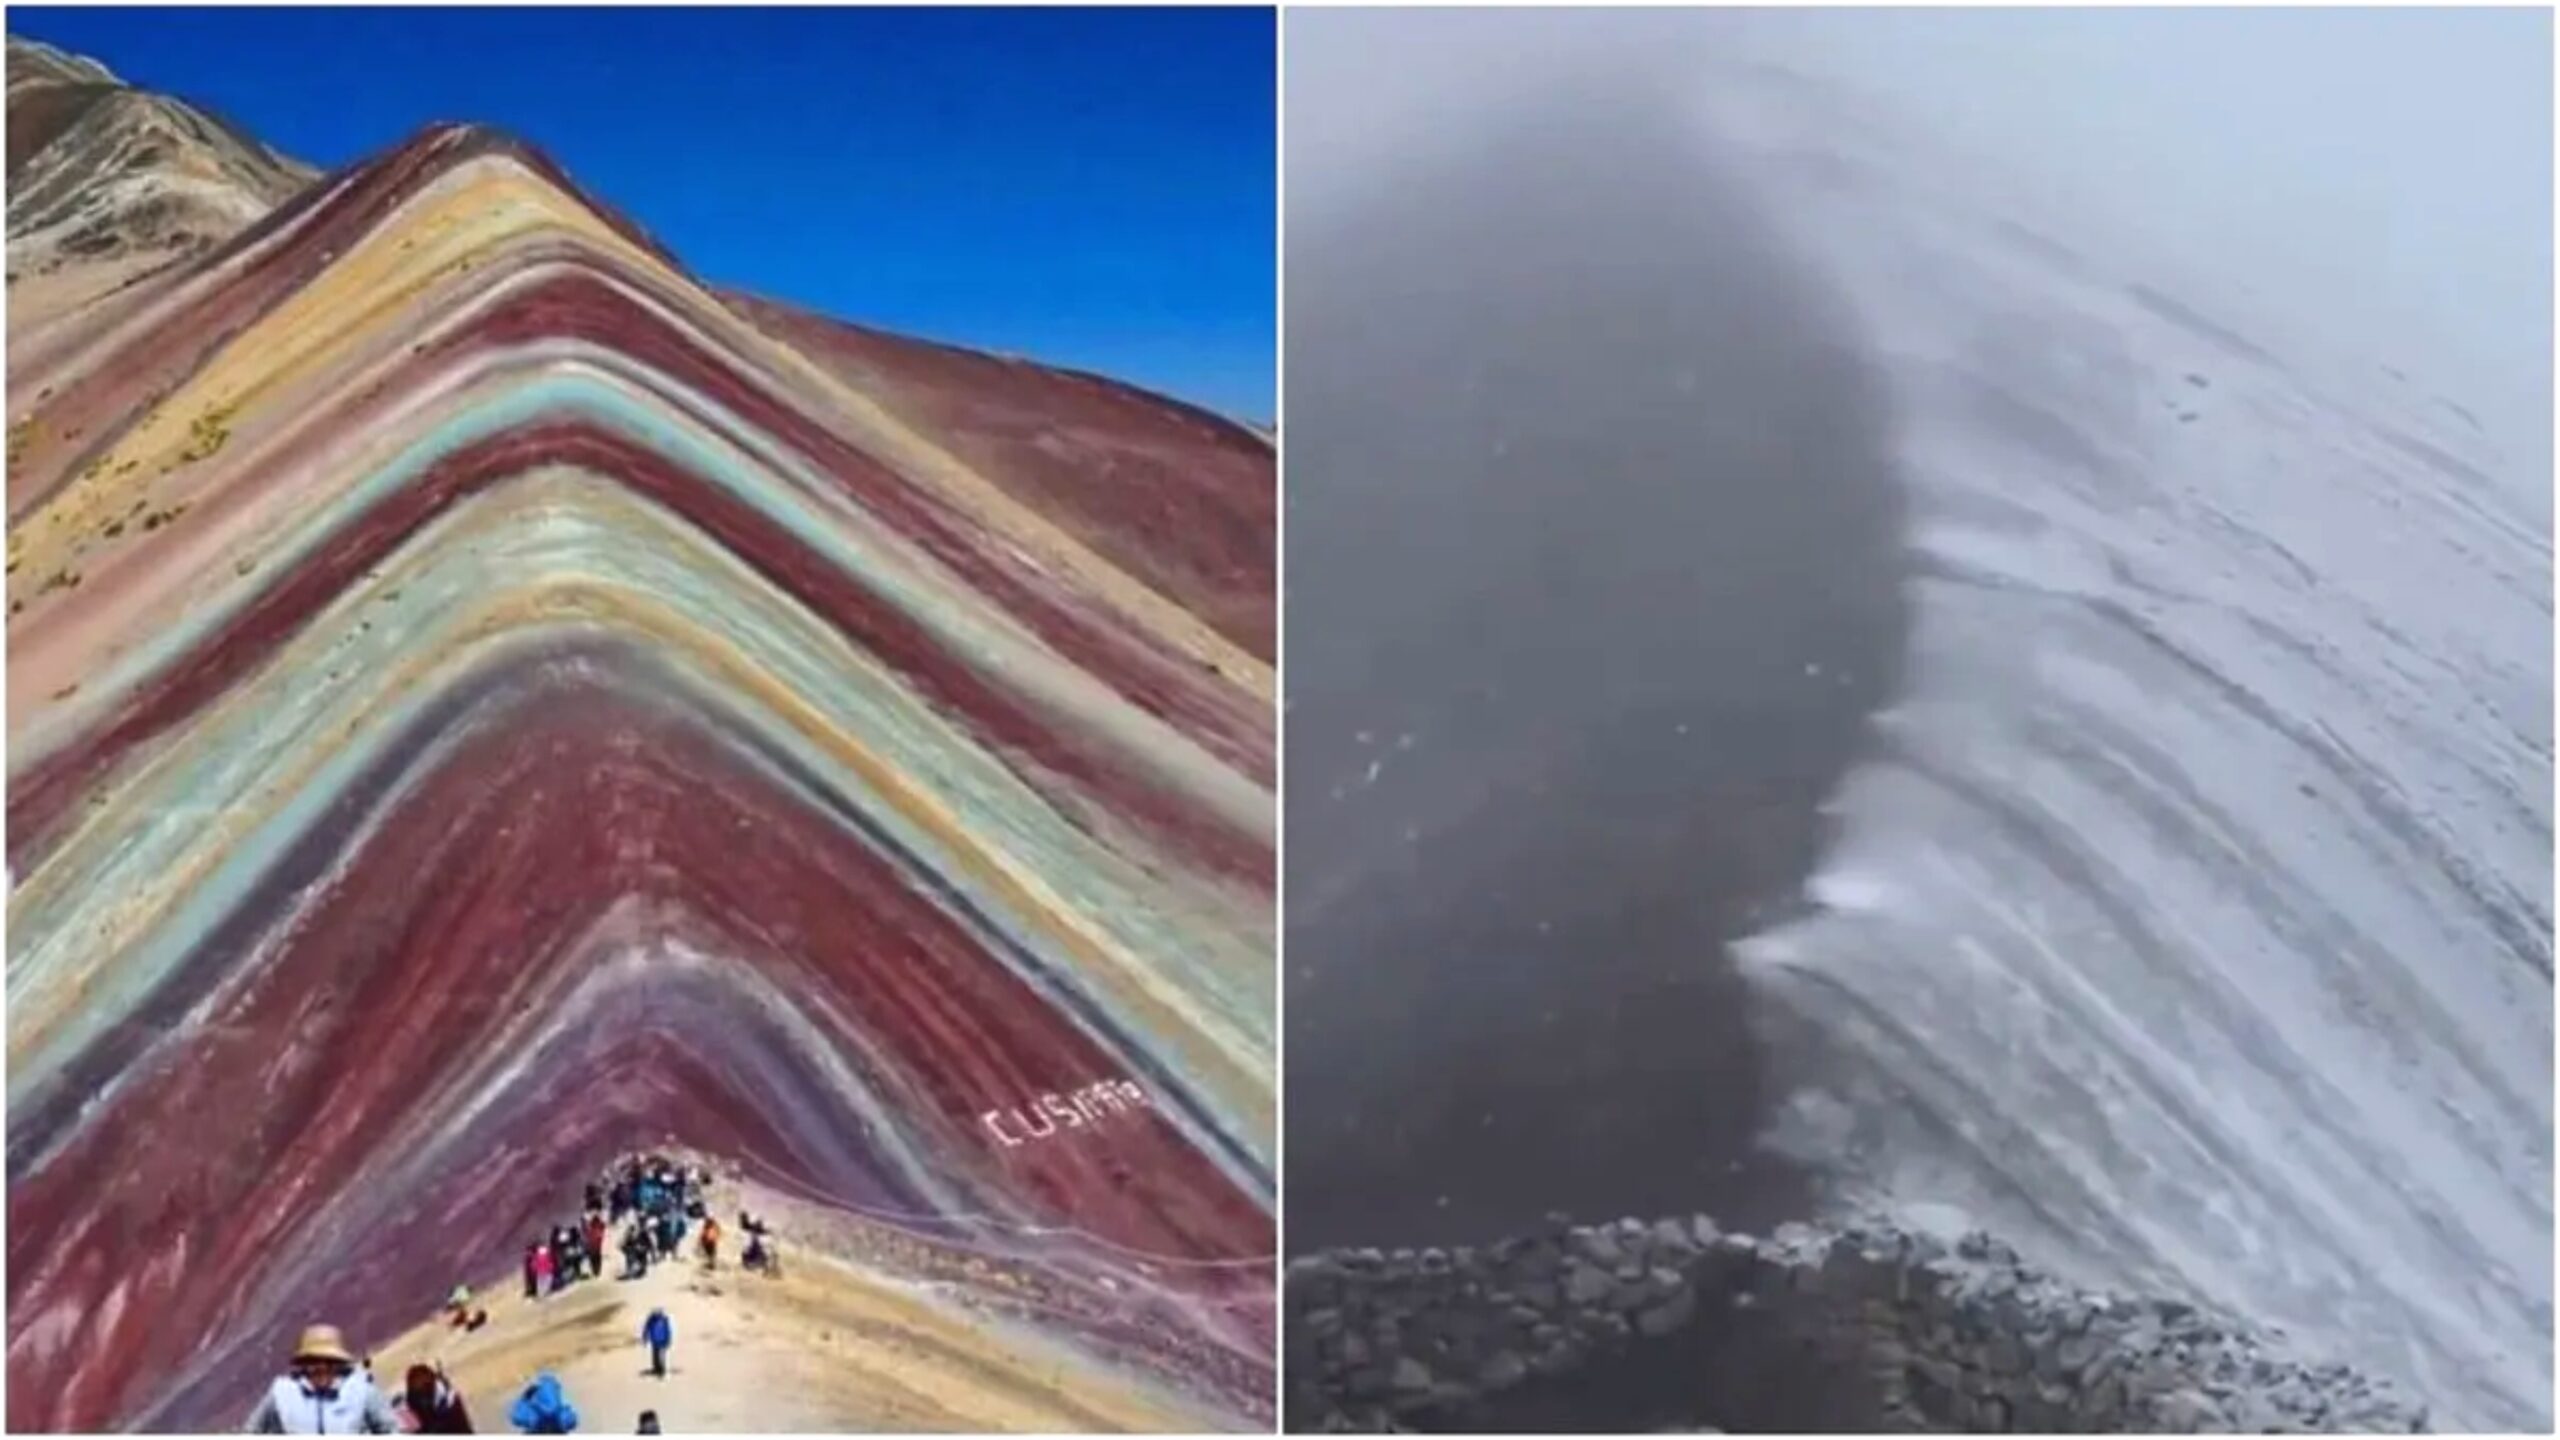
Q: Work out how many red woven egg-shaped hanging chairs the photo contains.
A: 0